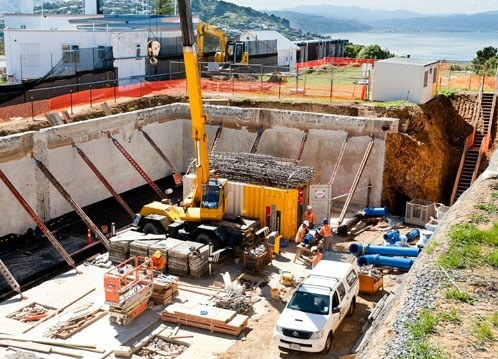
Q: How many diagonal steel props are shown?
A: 11